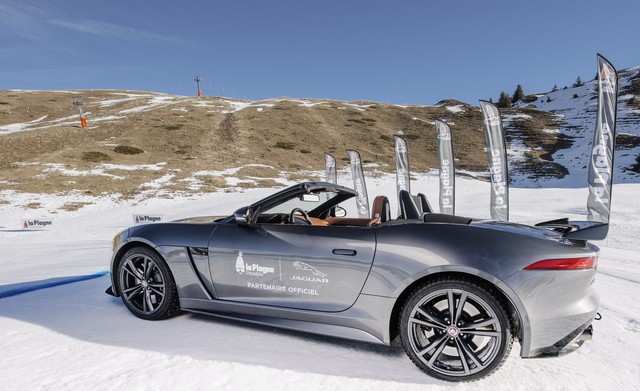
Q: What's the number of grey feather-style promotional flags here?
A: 6